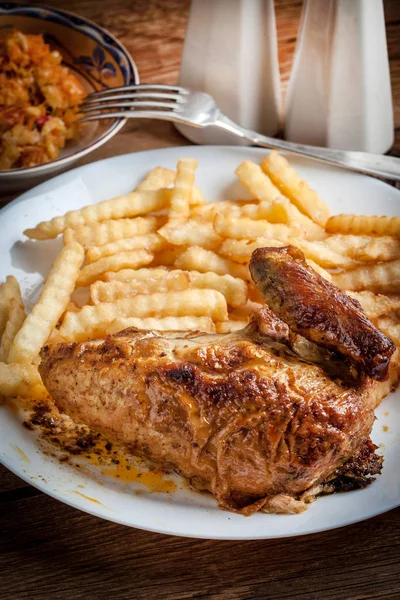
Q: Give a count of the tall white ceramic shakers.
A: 2